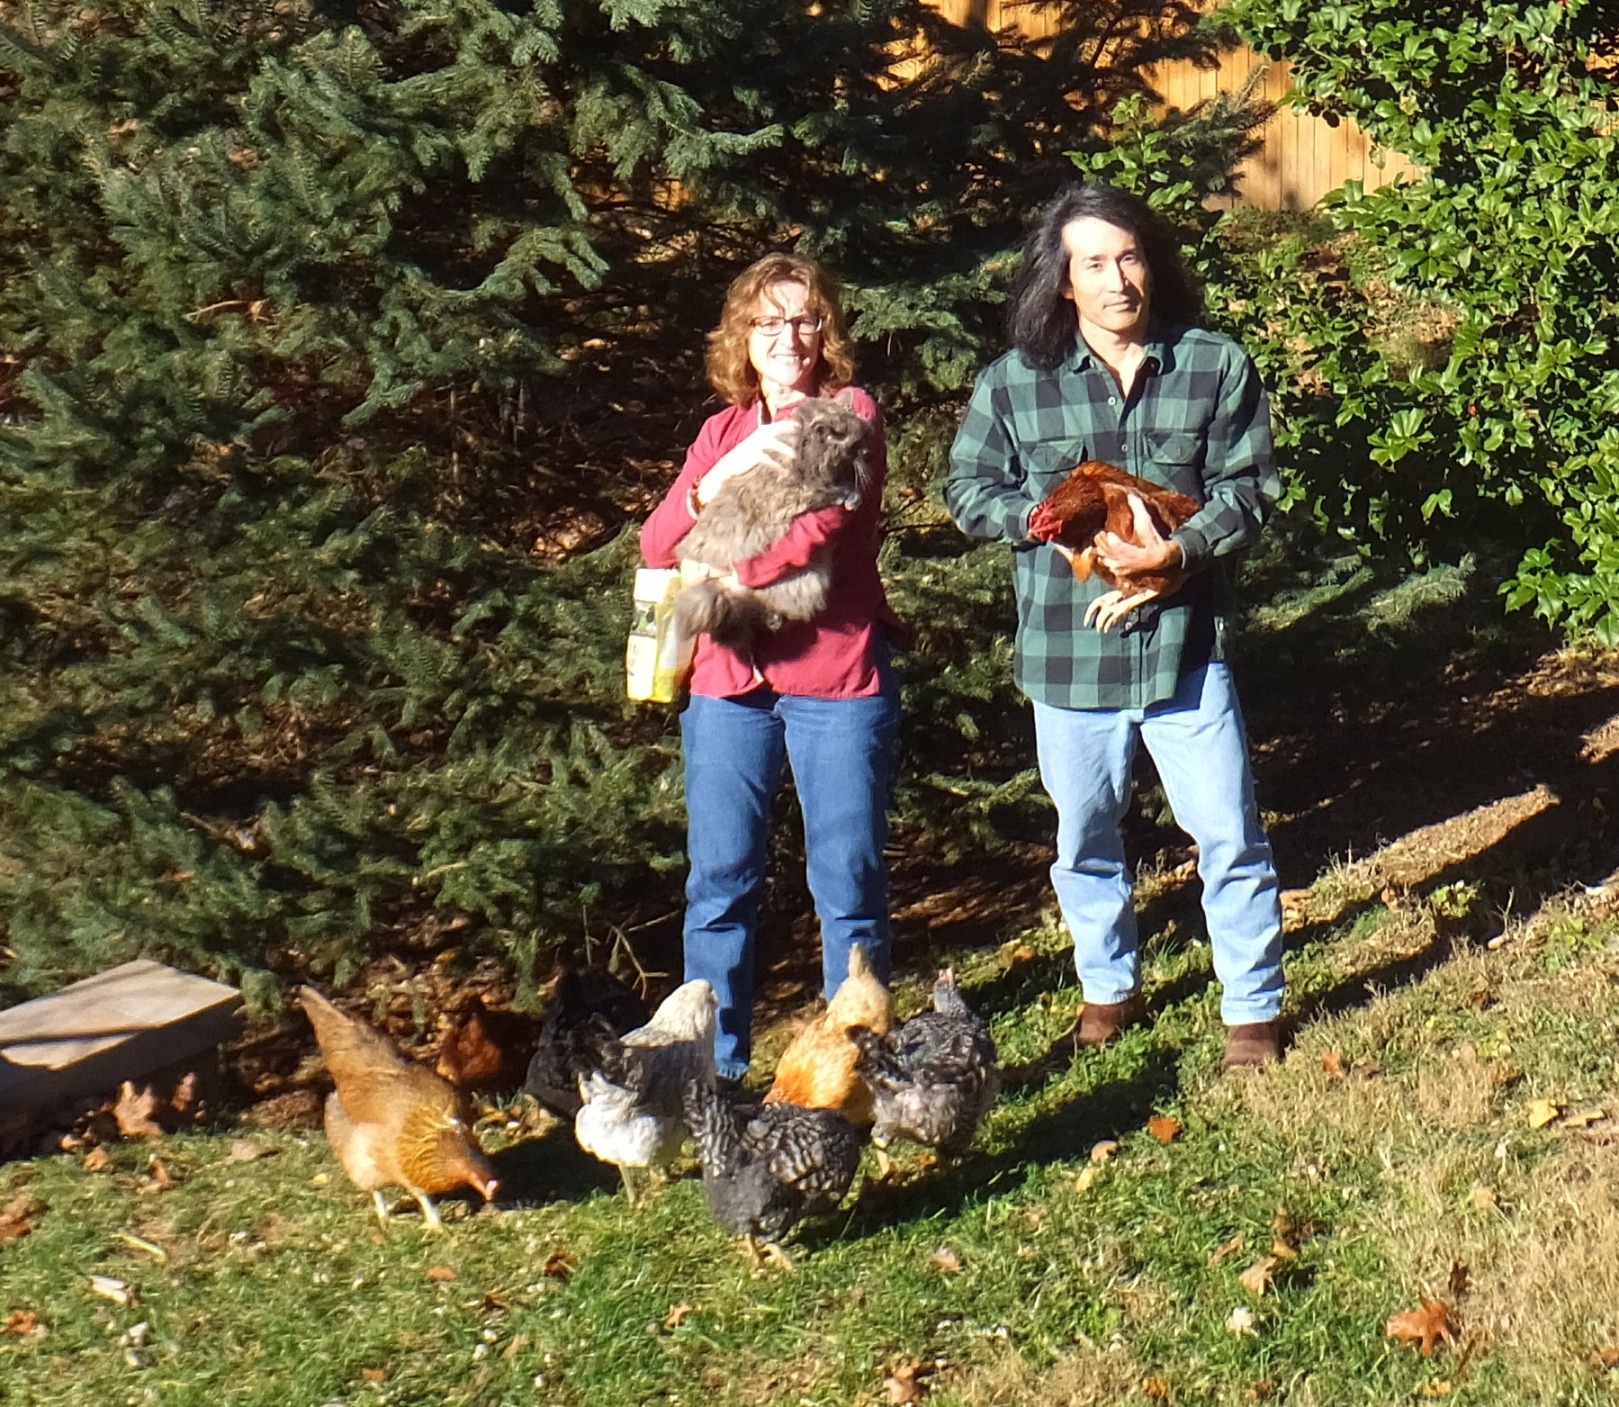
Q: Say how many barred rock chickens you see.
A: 2